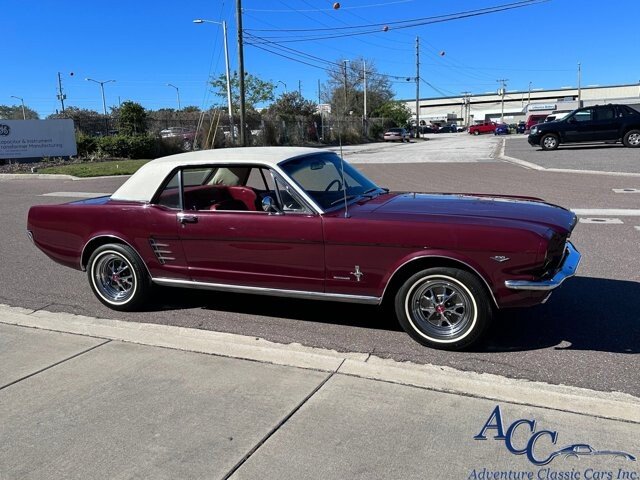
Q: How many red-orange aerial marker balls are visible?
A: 3